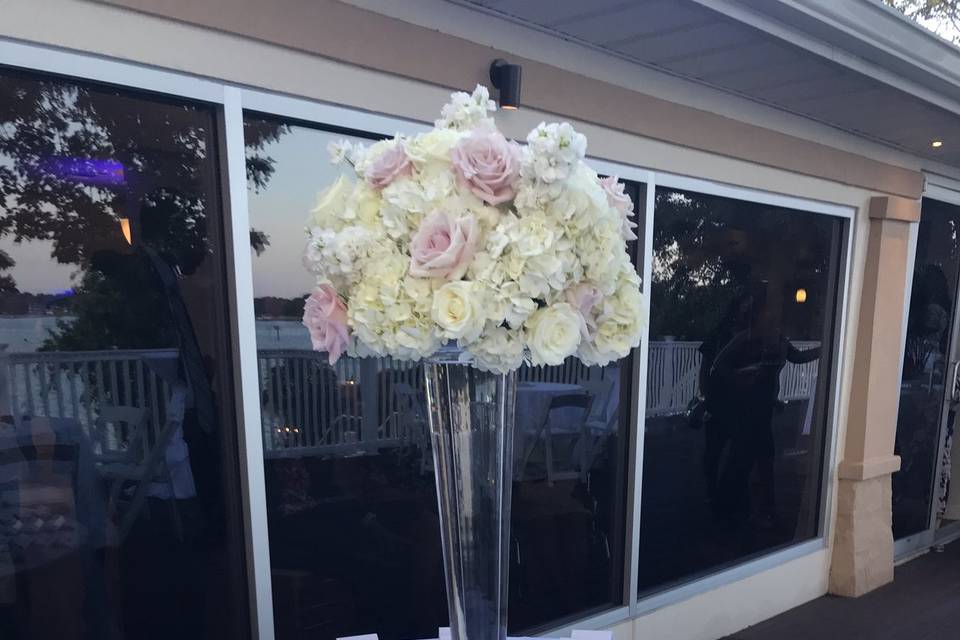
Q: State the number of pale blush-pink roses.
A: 6